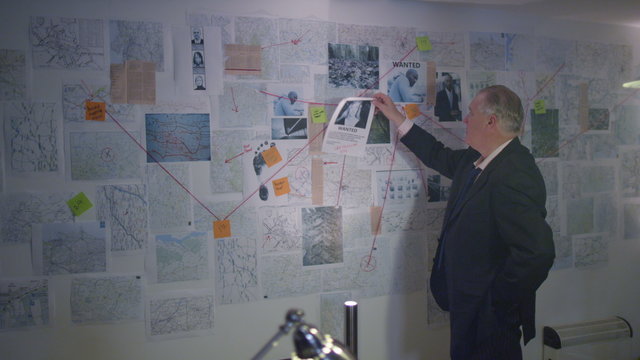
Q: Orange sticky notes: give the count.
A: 5